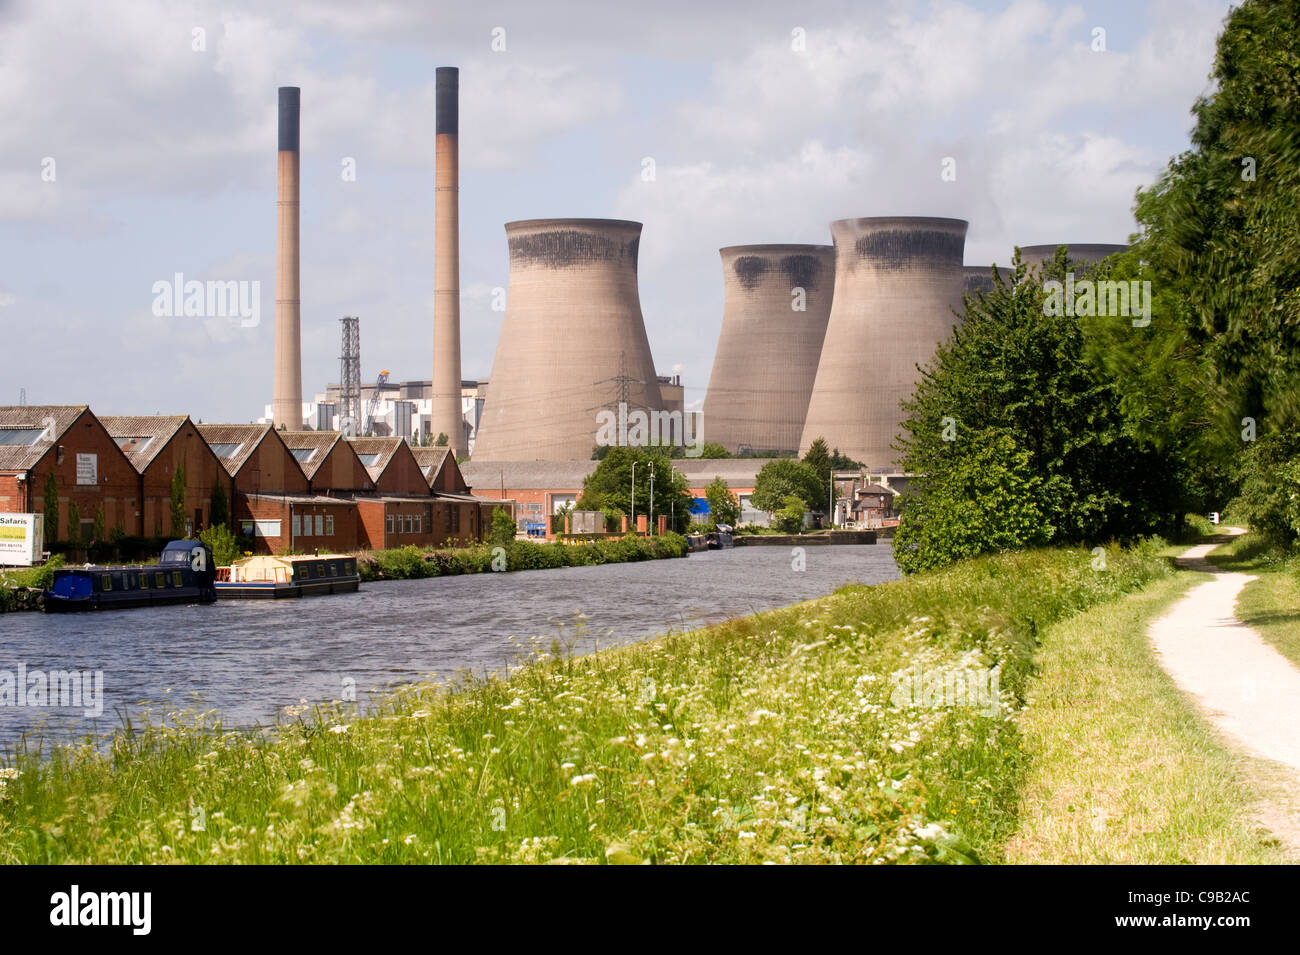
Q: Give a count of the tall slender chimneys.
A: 2